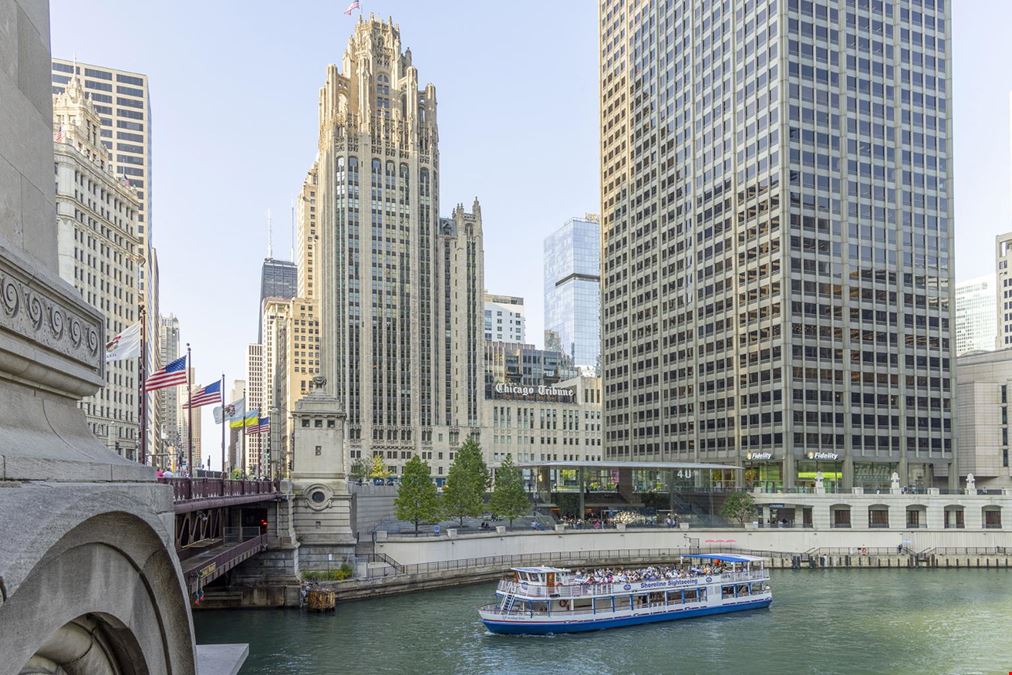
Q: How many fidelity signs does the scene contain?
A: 2